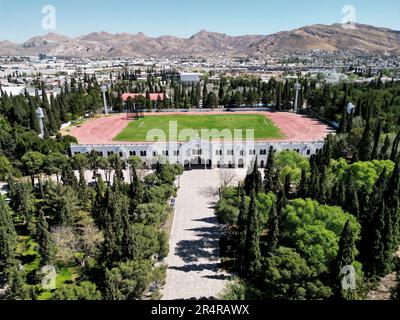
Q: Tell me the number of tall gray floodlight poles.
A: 4